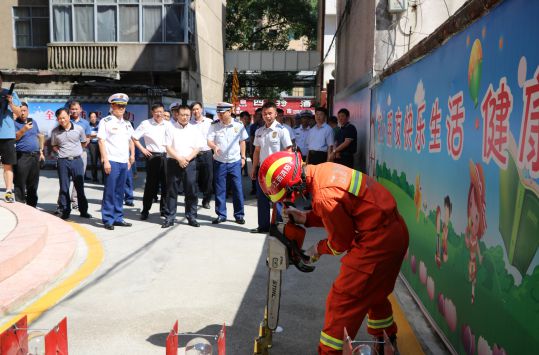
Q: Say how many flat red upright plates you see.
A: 6